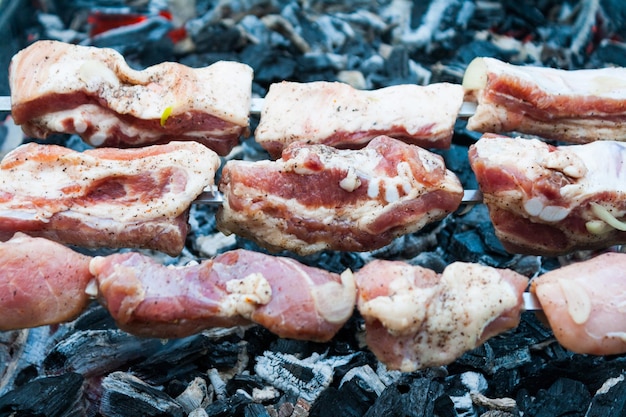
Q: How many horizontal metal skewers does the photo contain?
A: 3